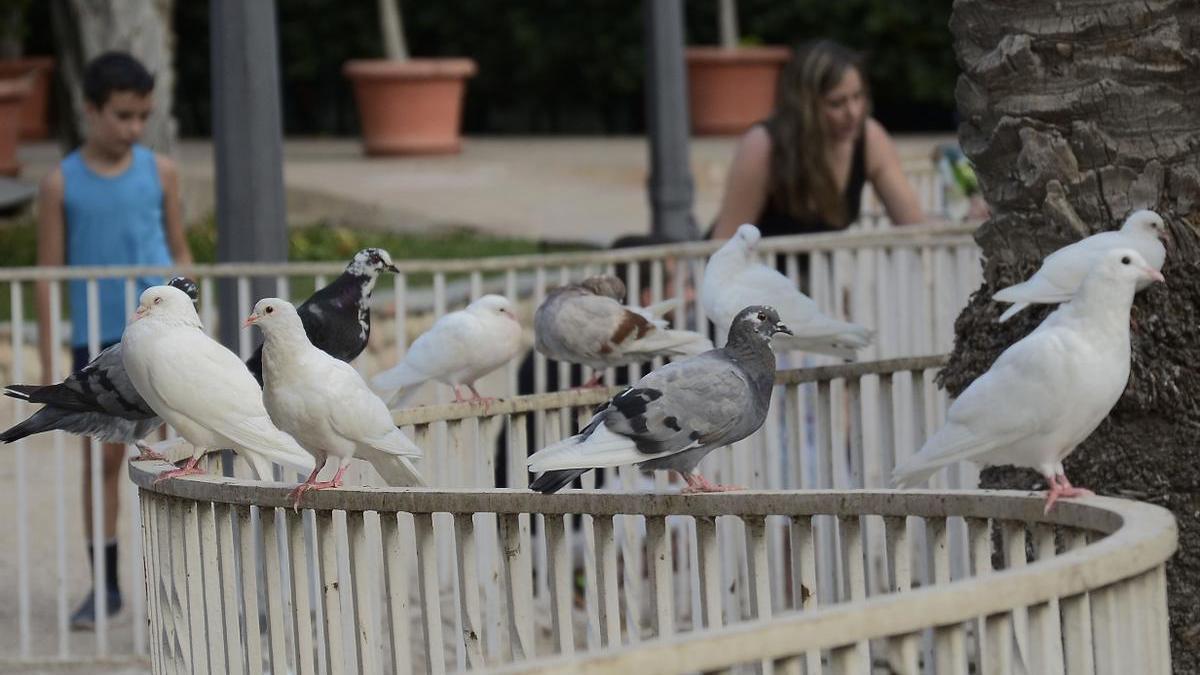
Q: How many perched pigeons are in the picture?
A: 10